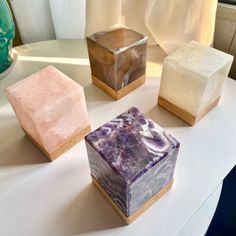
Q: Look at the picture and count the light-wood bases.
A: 4